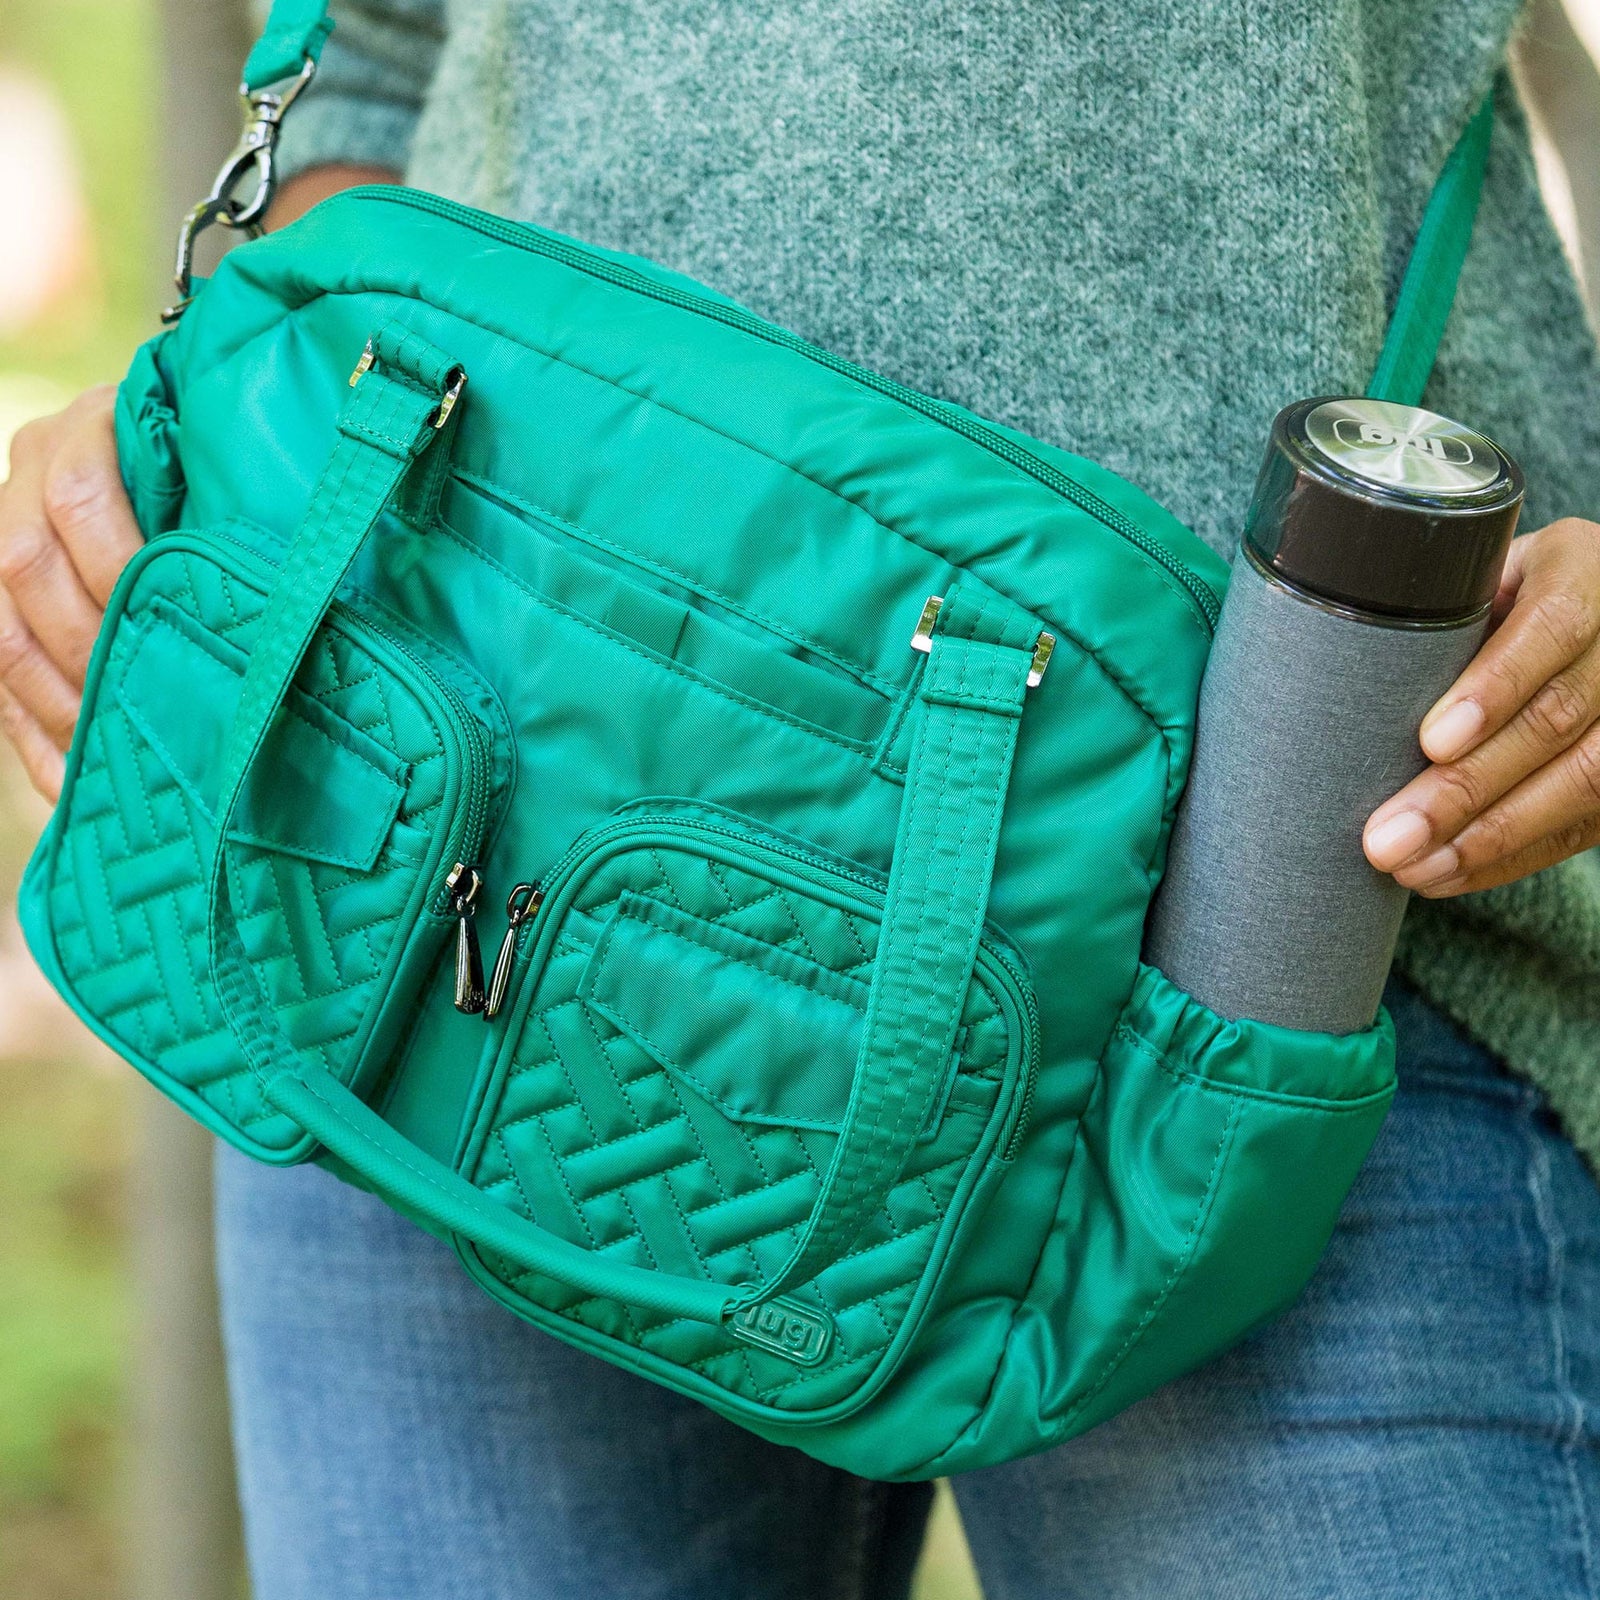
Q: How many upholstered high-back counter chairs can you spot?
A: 0